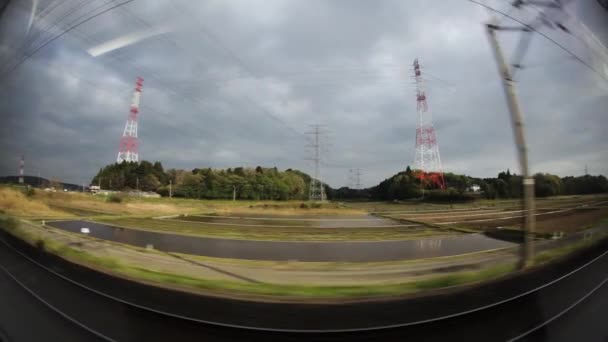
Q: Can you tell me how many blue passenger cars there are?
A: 0